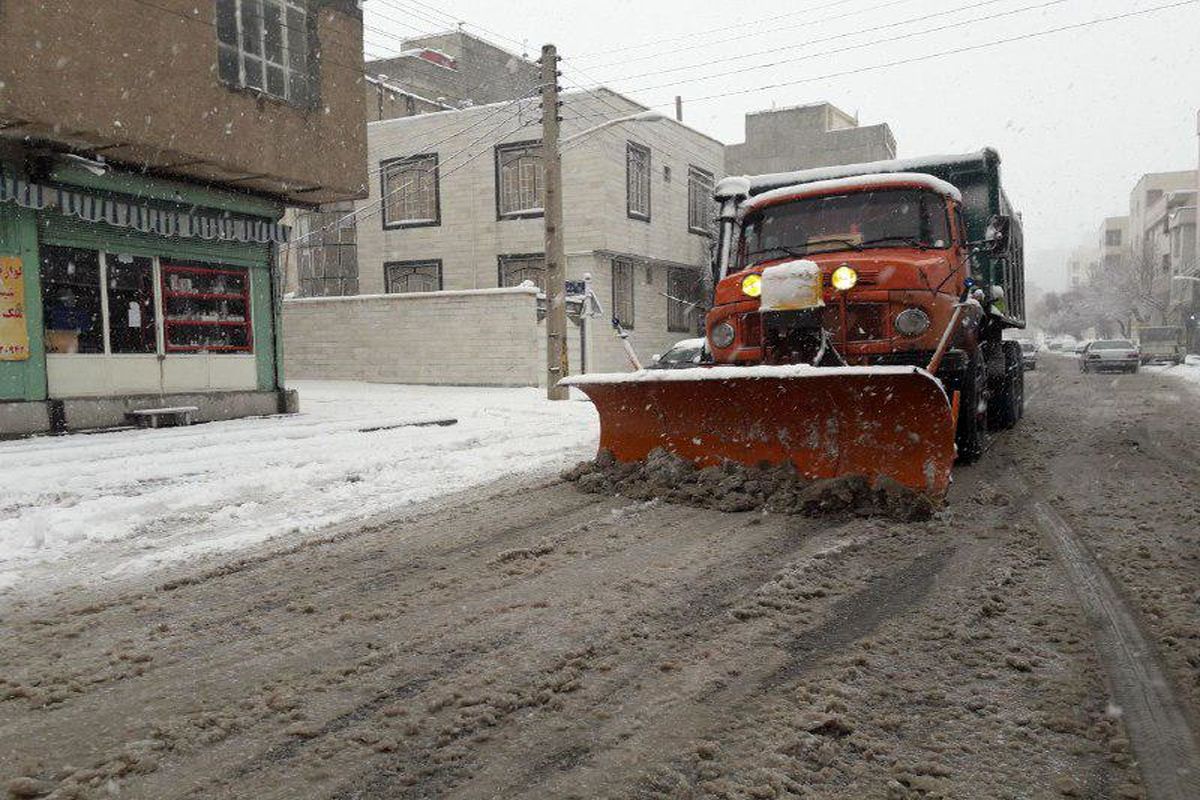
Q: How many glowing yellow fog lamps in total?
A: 2